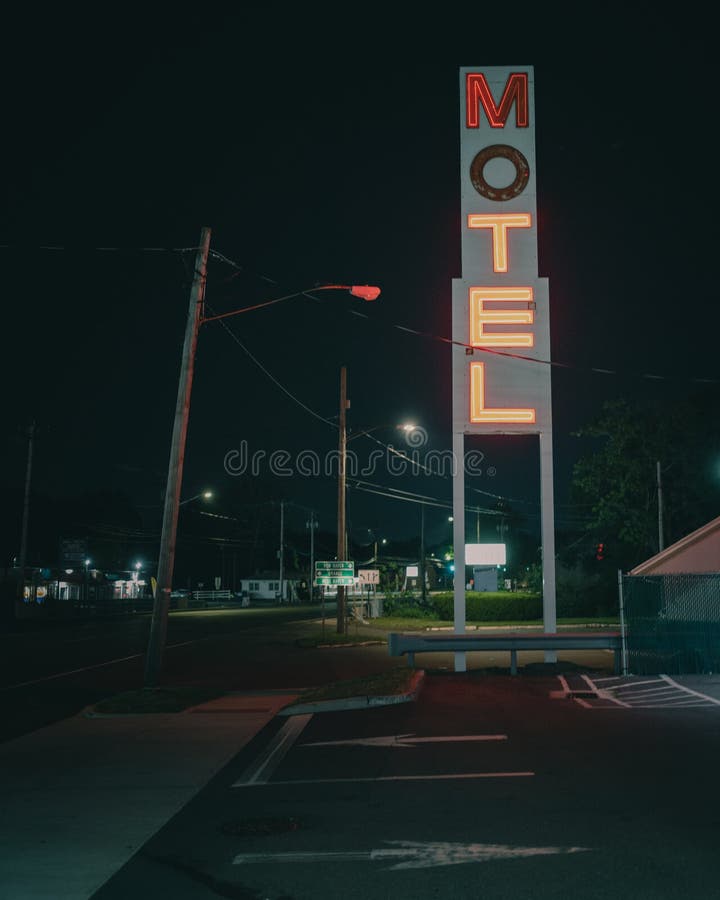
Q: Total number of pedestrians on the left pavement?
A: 0